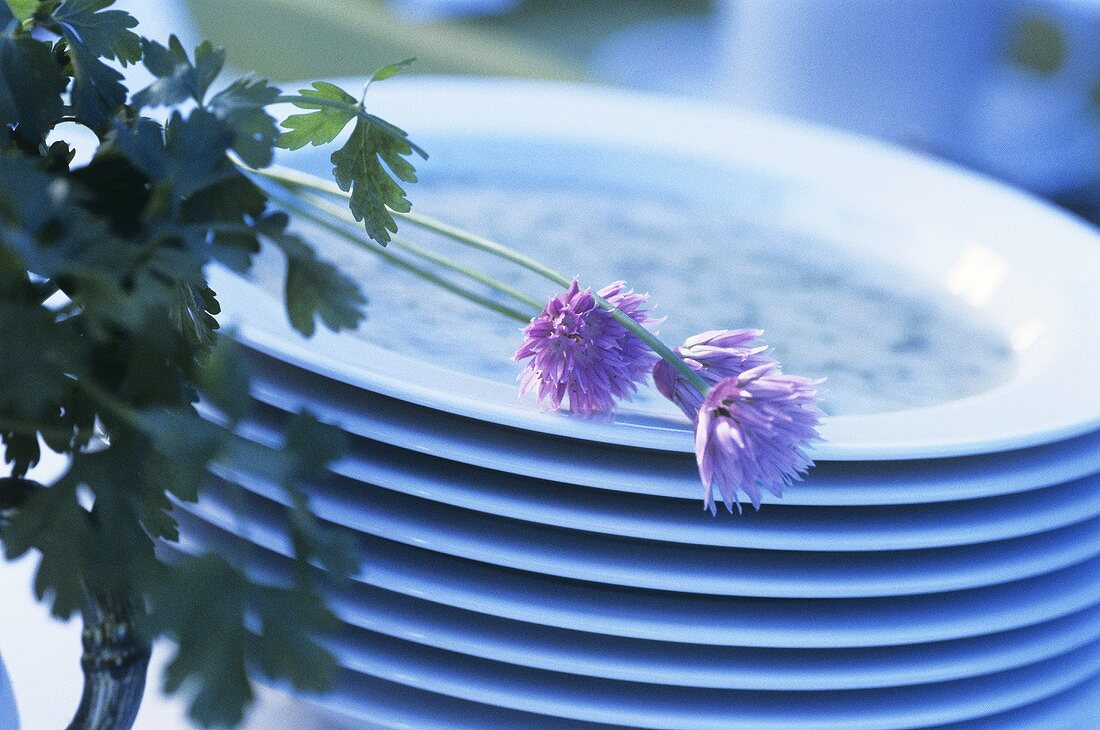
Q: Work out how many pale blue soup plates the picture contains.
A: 8